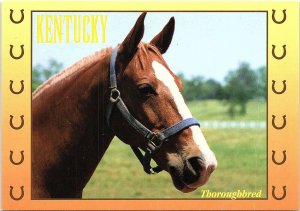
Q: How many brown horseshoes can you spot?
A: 12